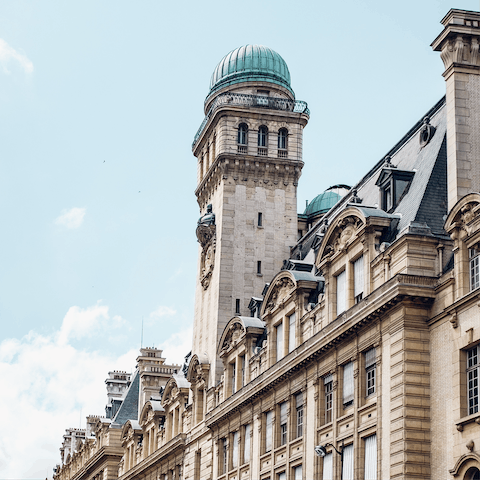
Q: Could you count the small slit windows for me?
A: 3